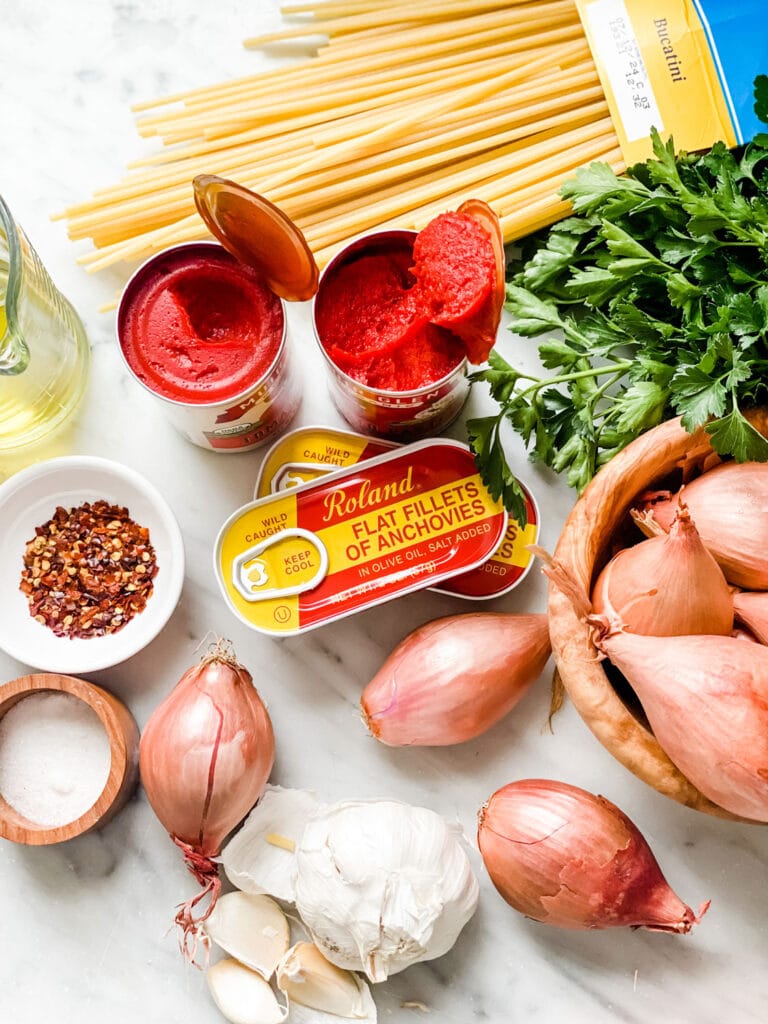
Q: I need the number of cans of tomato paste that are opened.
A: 2